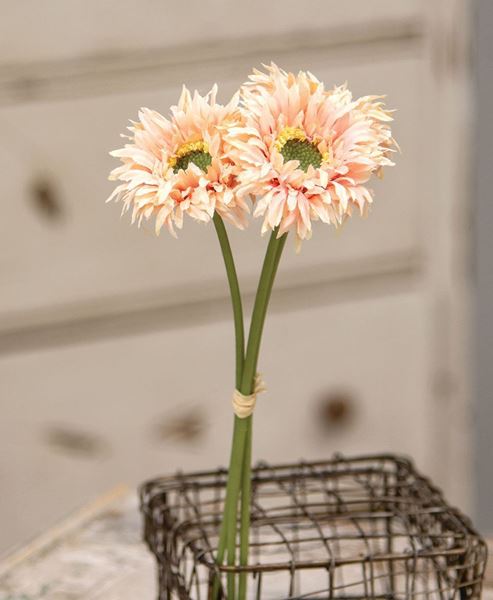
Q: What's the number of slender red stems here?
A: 0